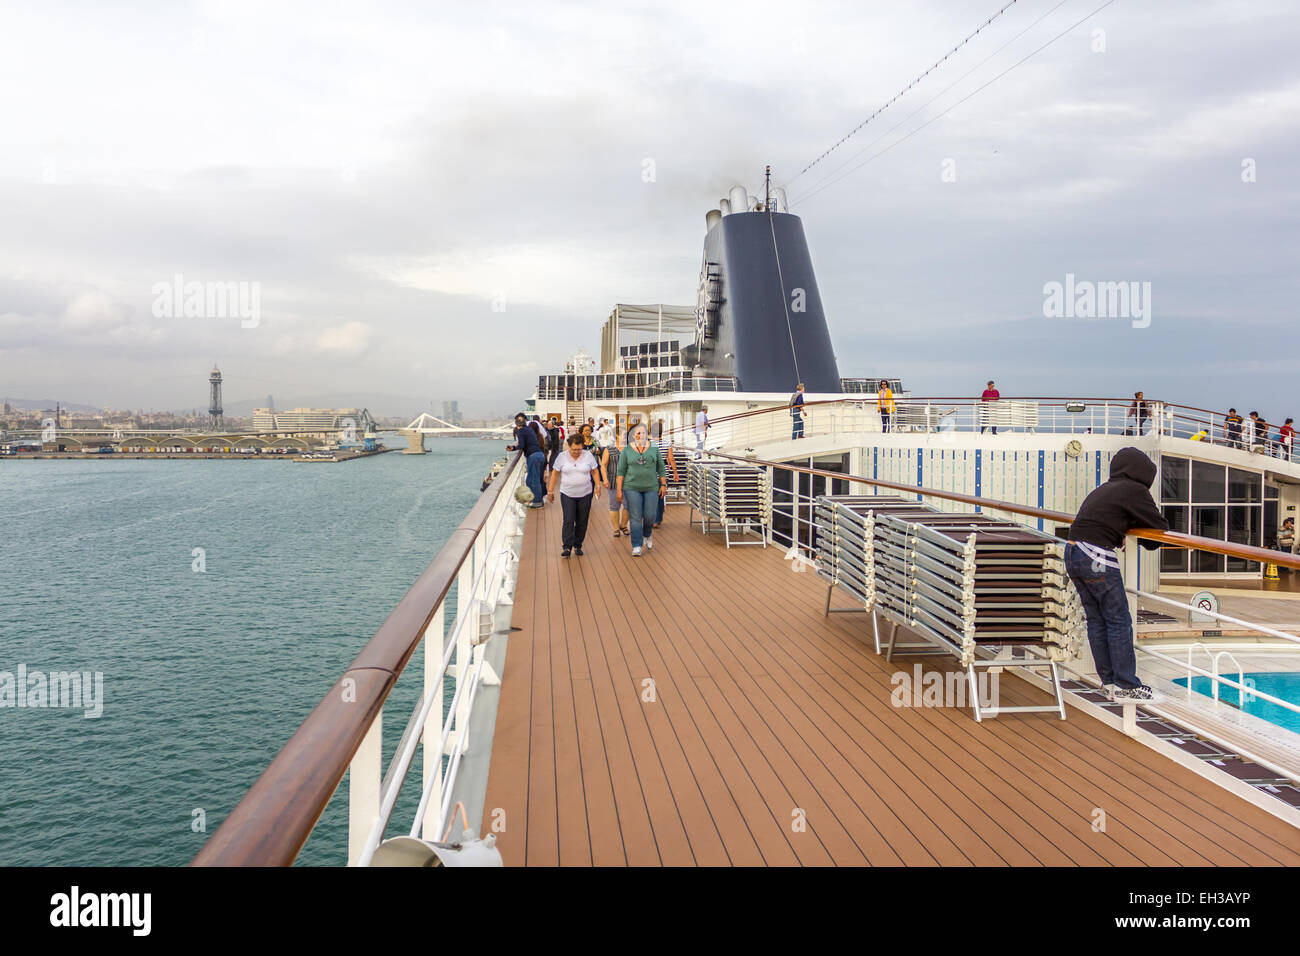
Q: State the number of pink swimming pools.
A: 0